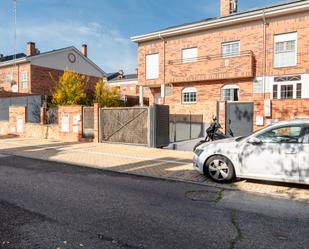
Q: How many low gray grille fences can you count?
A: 1